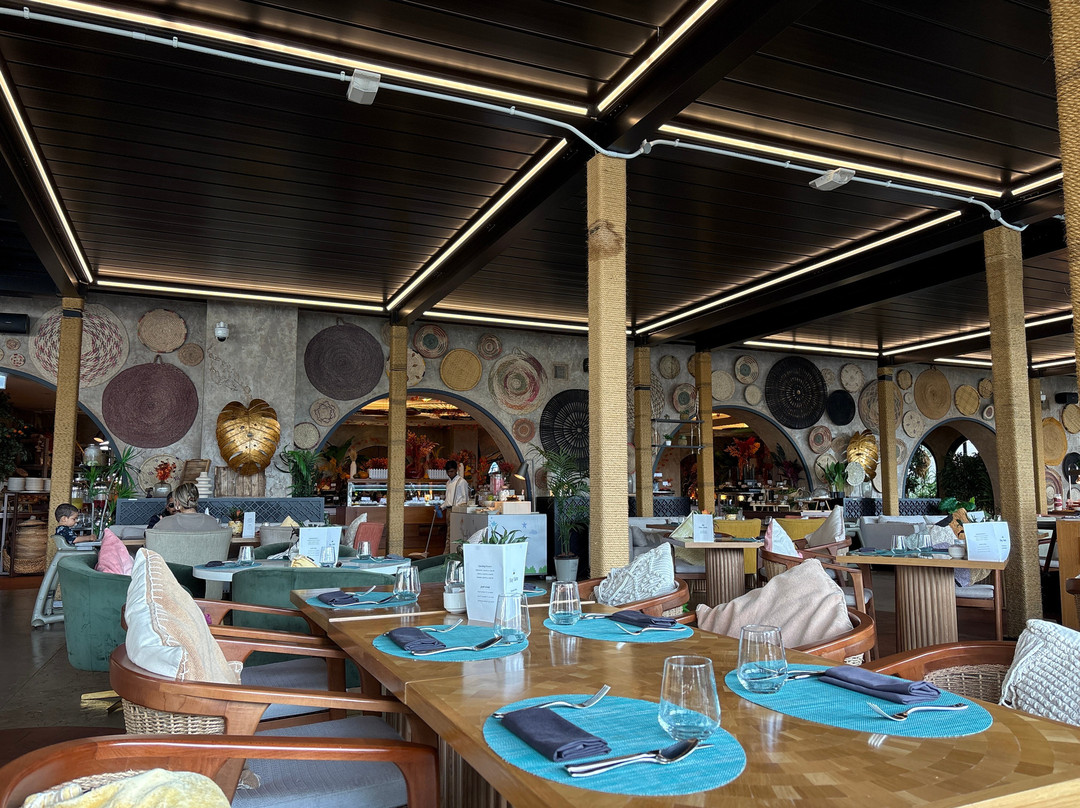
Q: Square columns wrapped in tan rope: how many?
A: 9